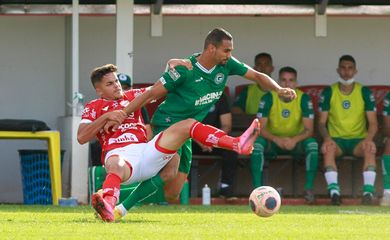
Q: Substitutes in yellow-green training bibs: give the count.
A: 3